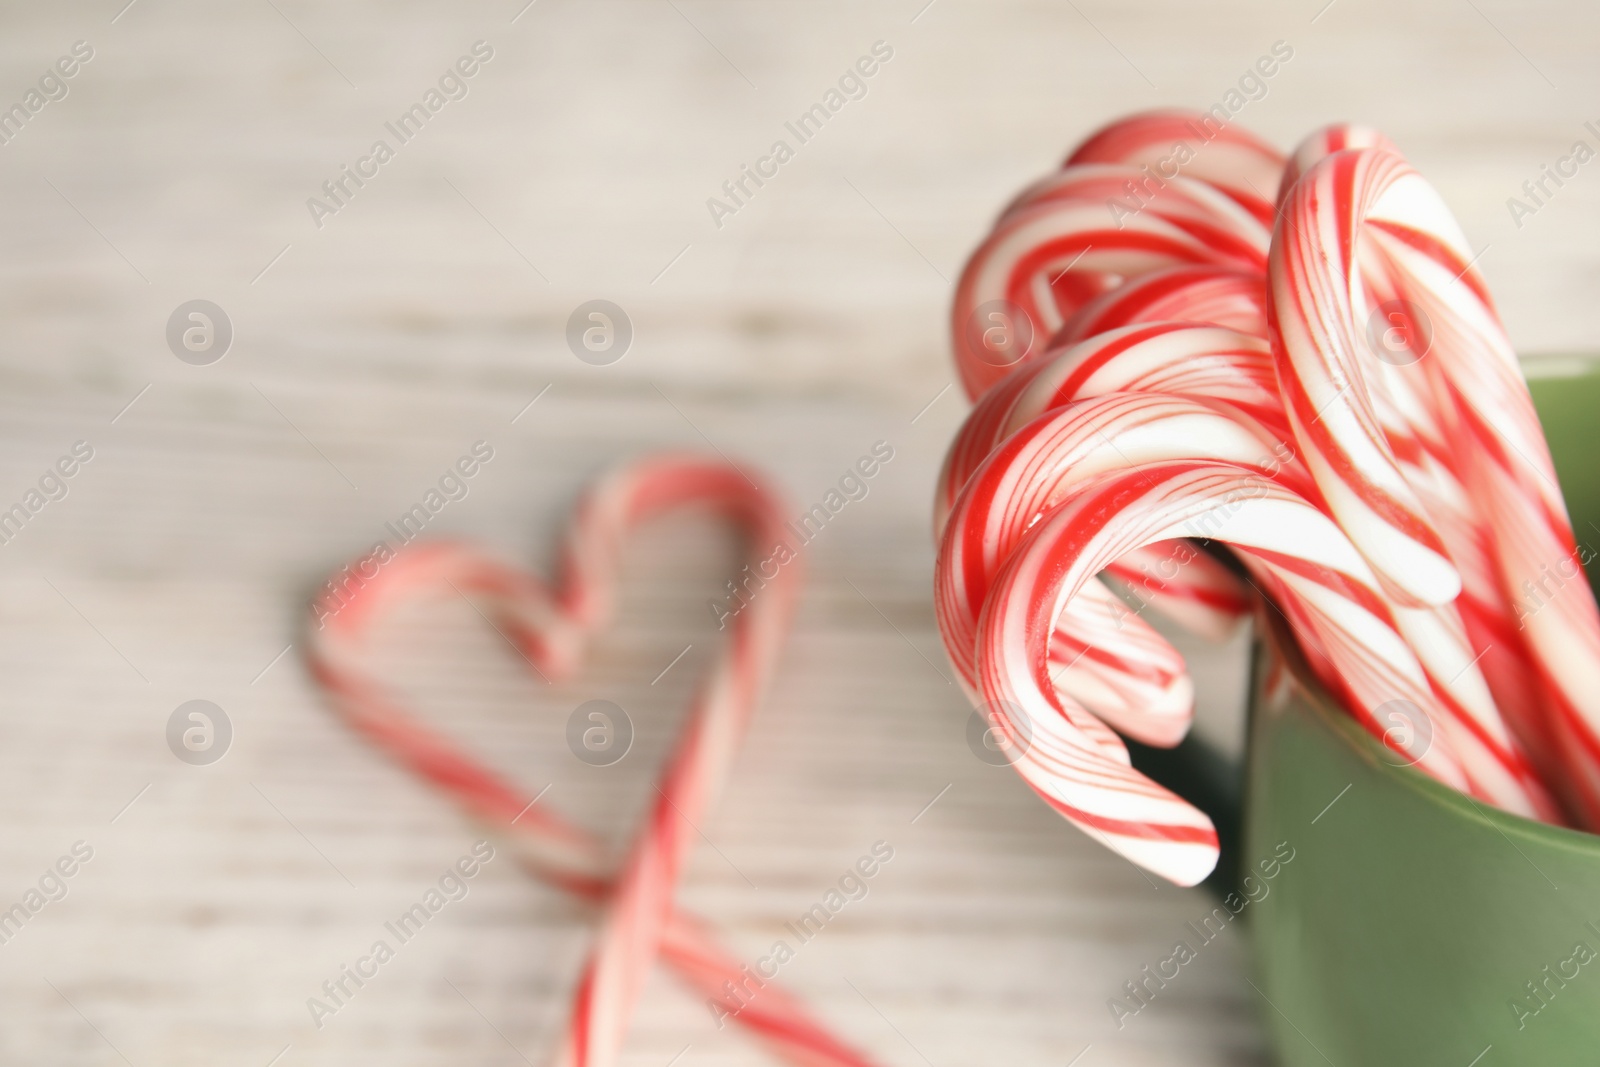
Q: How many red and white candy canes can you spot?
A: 11